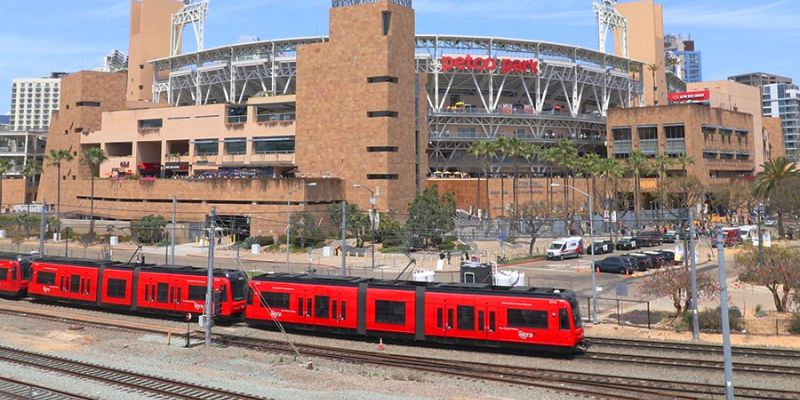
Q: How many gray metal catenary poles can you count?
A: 6